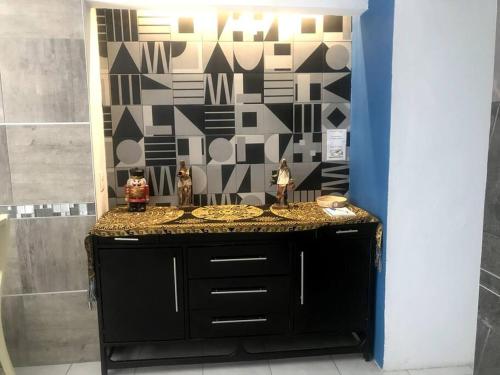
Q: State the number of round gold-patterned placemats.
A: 3